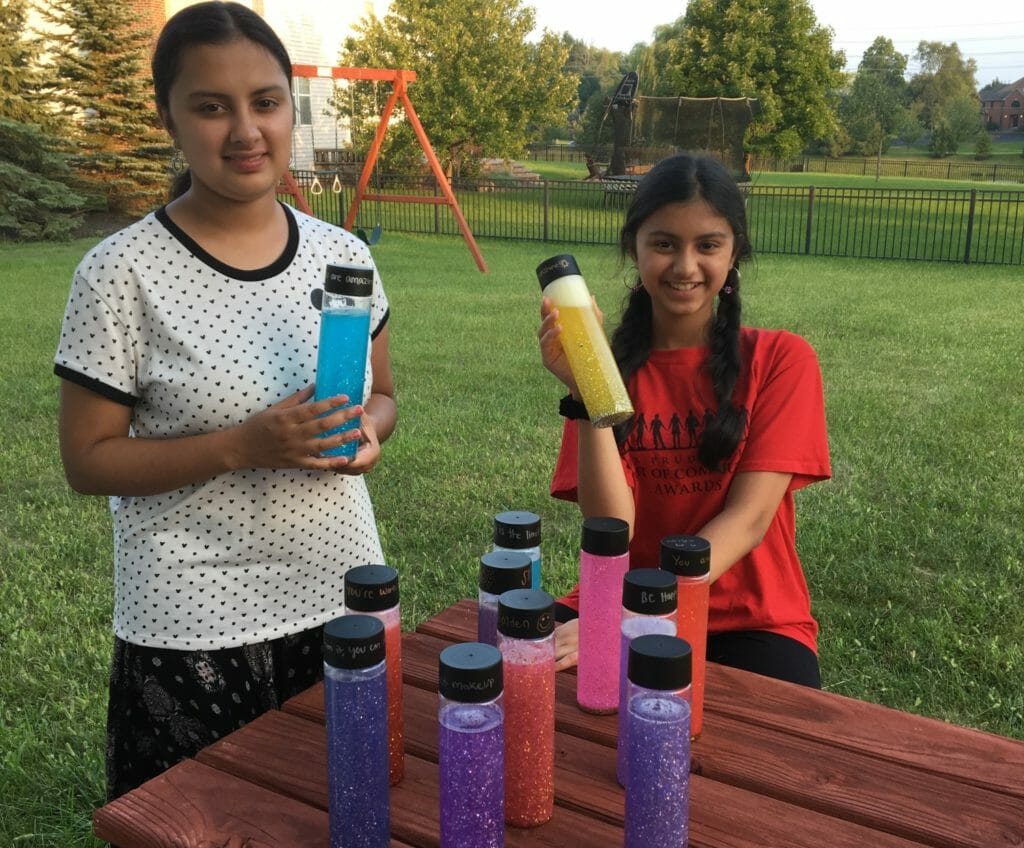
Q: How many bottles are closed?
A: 12